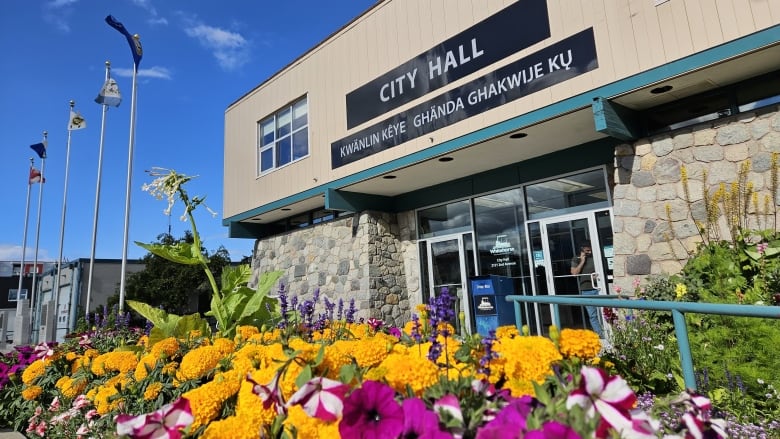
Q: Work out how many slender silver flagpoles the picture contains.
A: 5